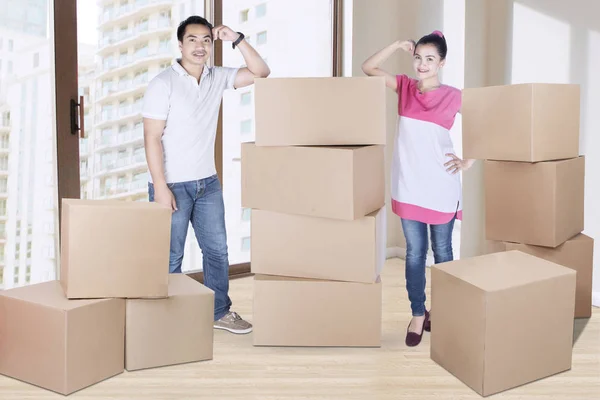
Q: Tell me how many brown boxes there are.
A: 11